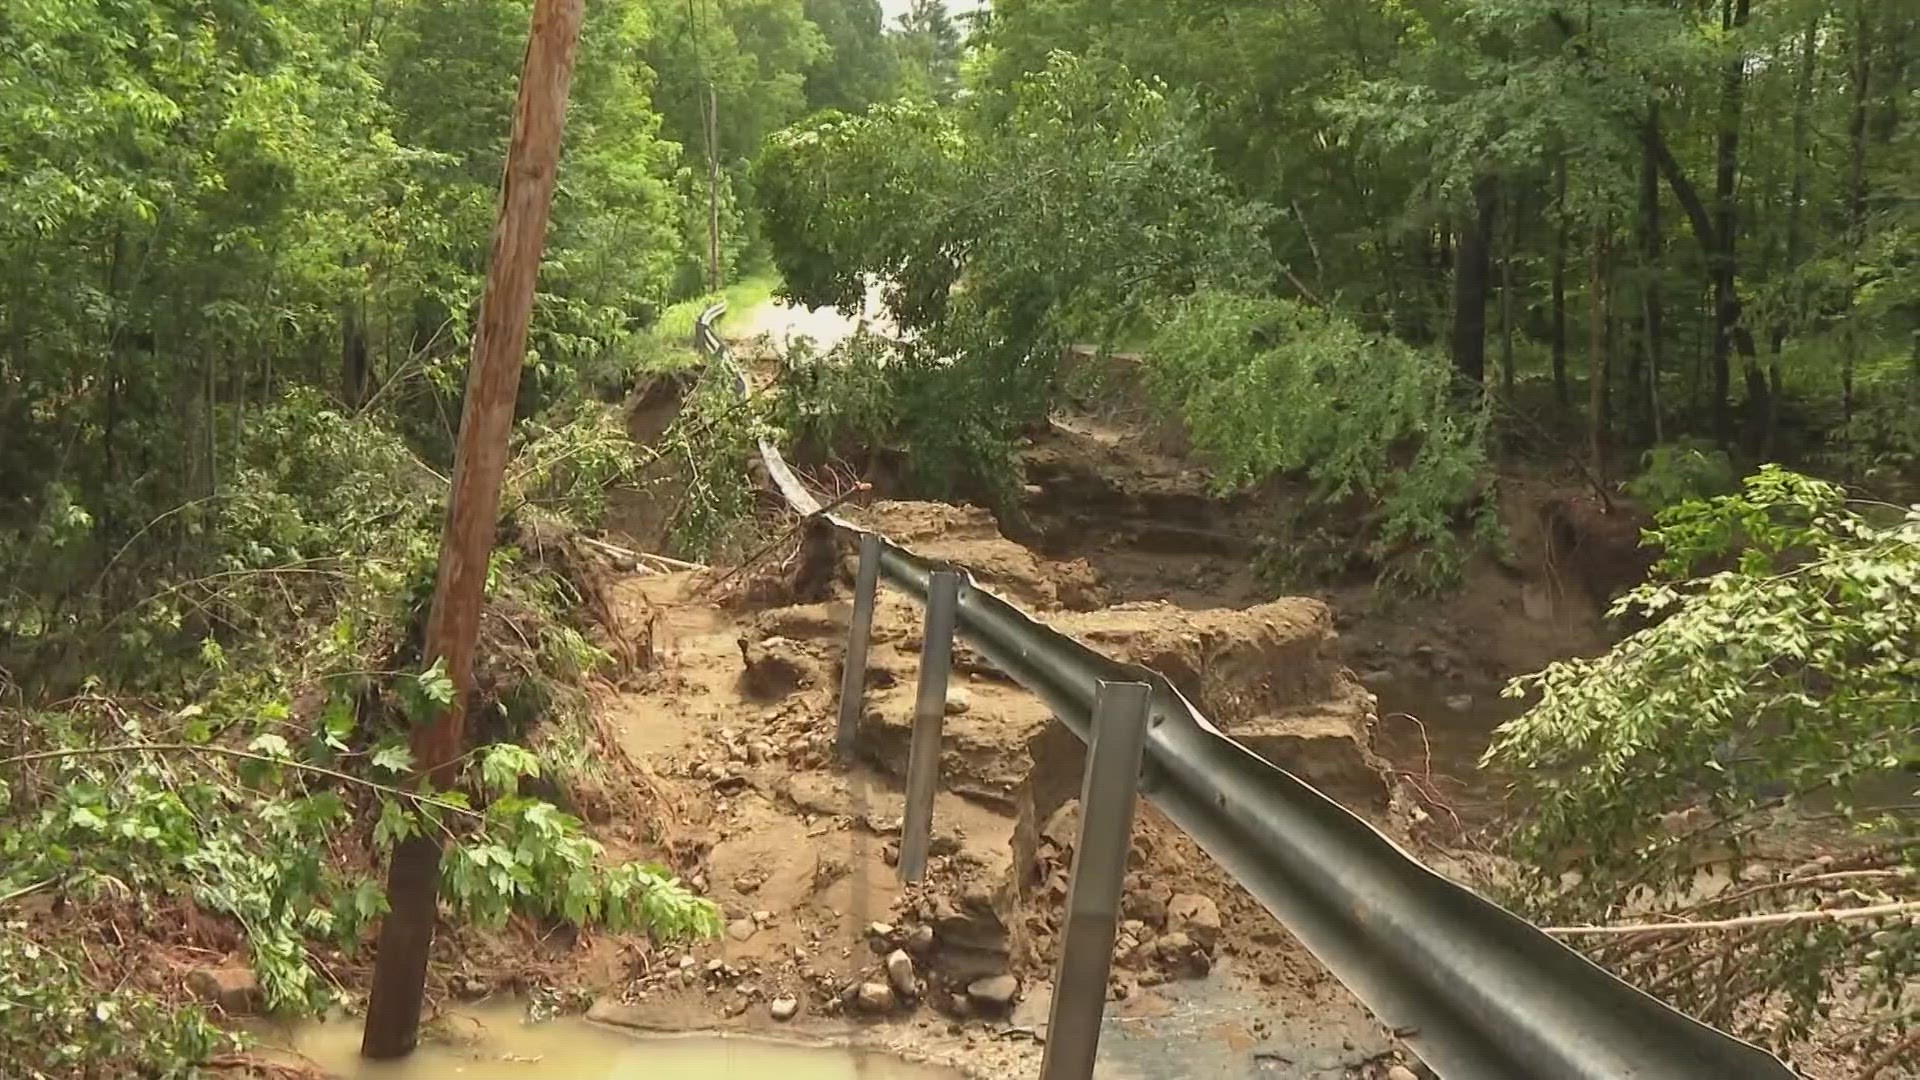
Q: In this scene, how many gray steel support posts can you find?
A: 3